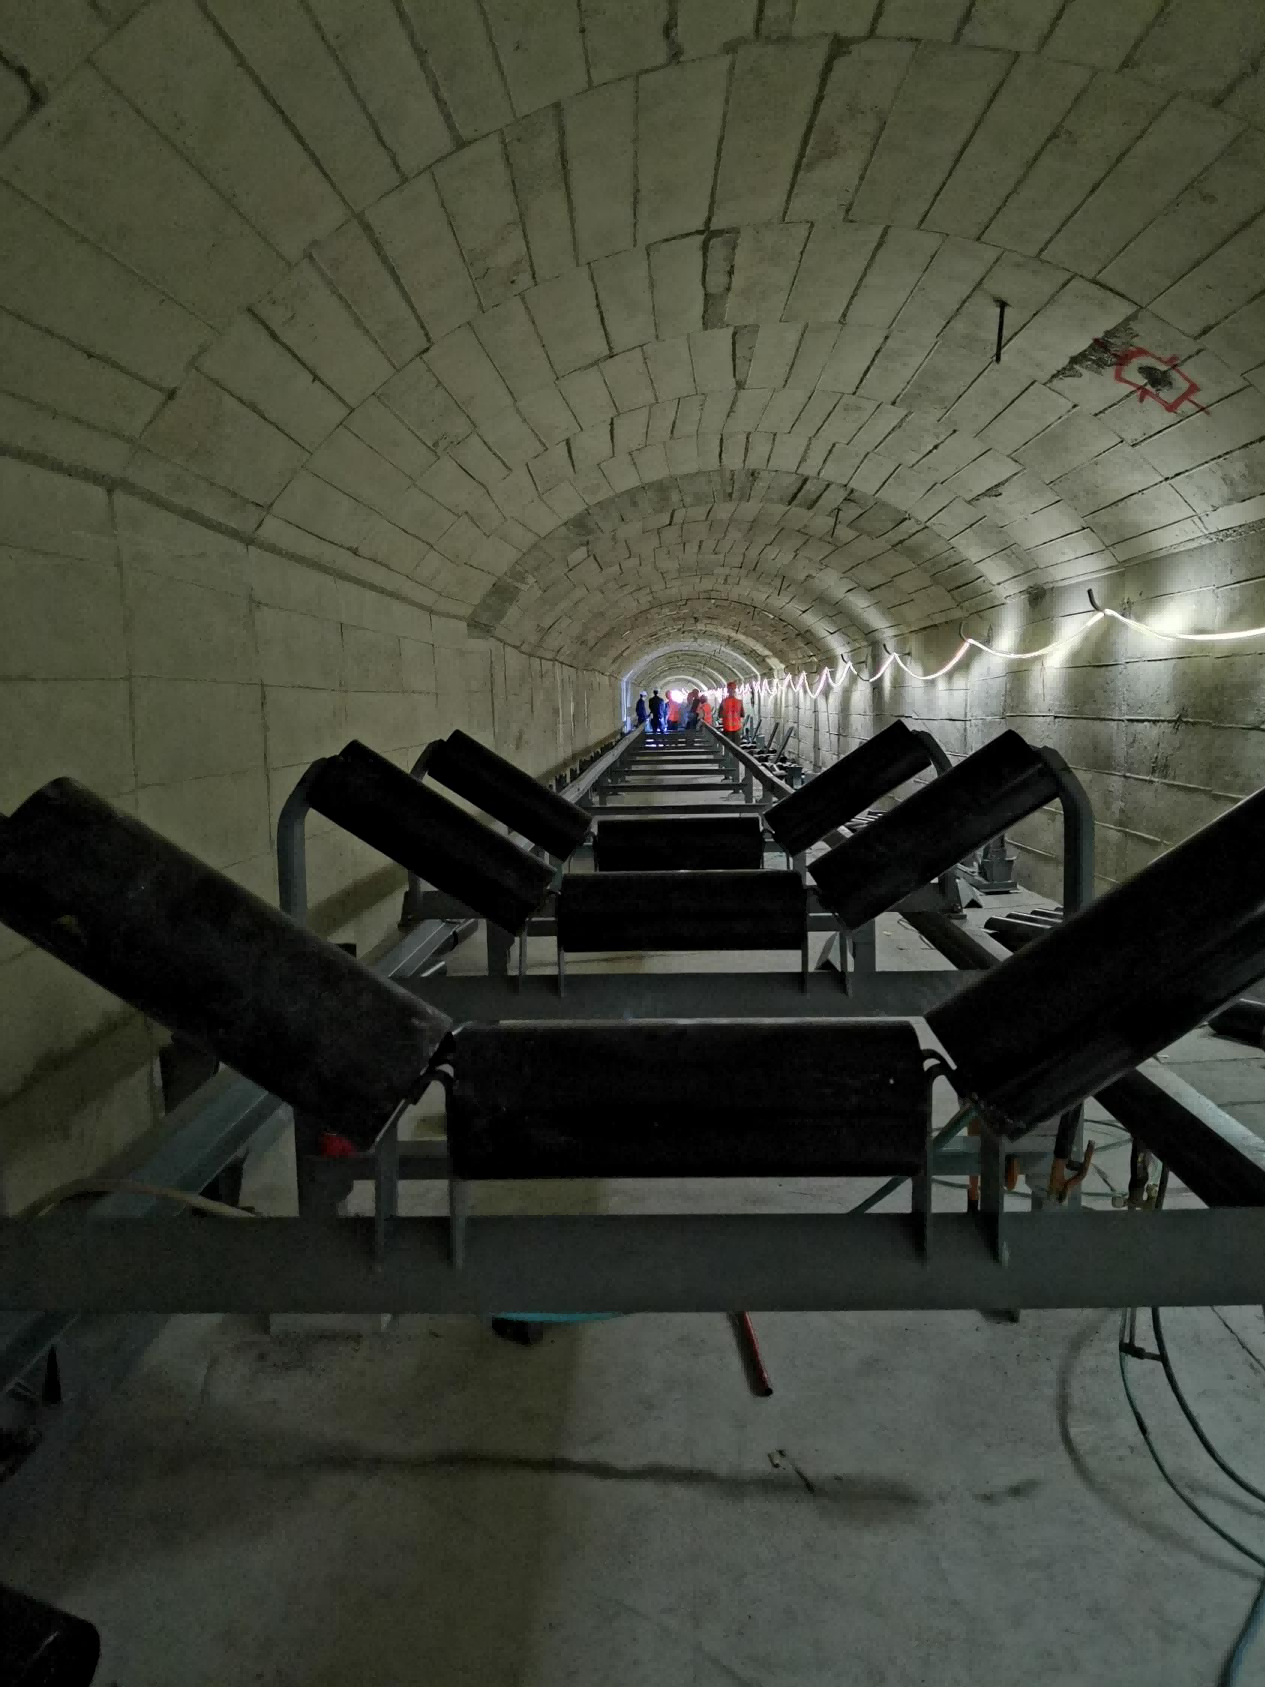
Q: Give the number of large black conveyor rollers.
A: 9